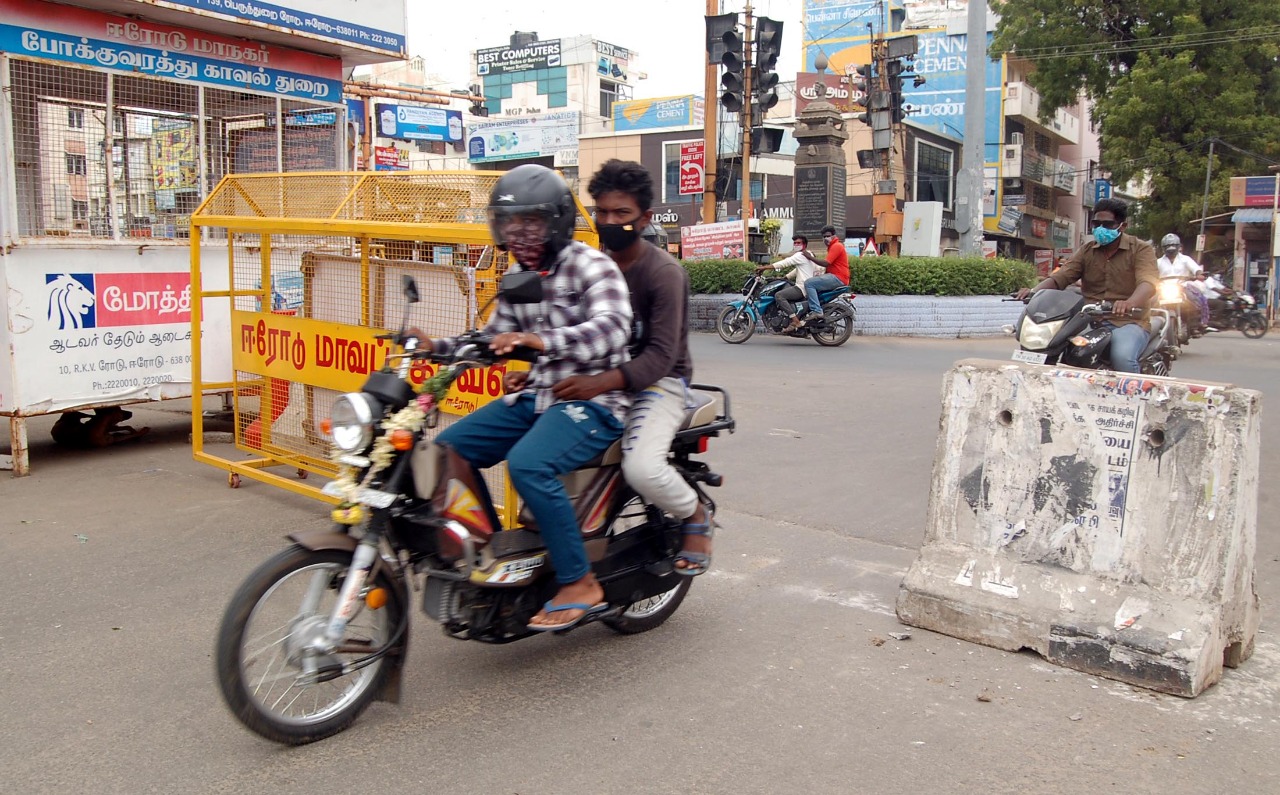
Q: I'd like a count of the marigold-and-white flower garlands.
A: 1